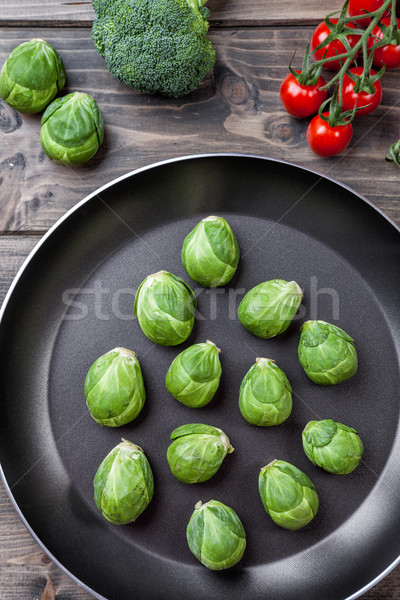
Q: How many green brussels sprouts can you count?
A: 14